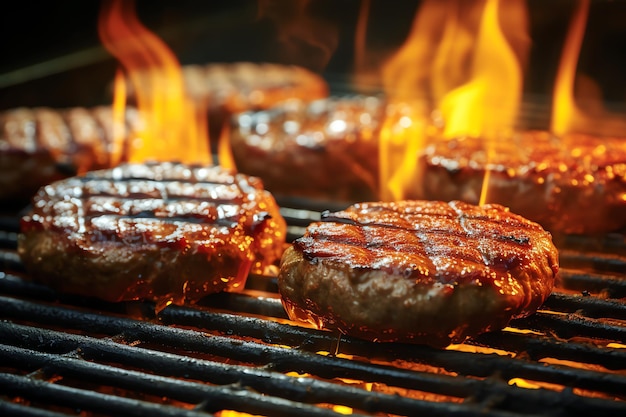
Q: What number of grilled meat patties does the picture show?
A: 6